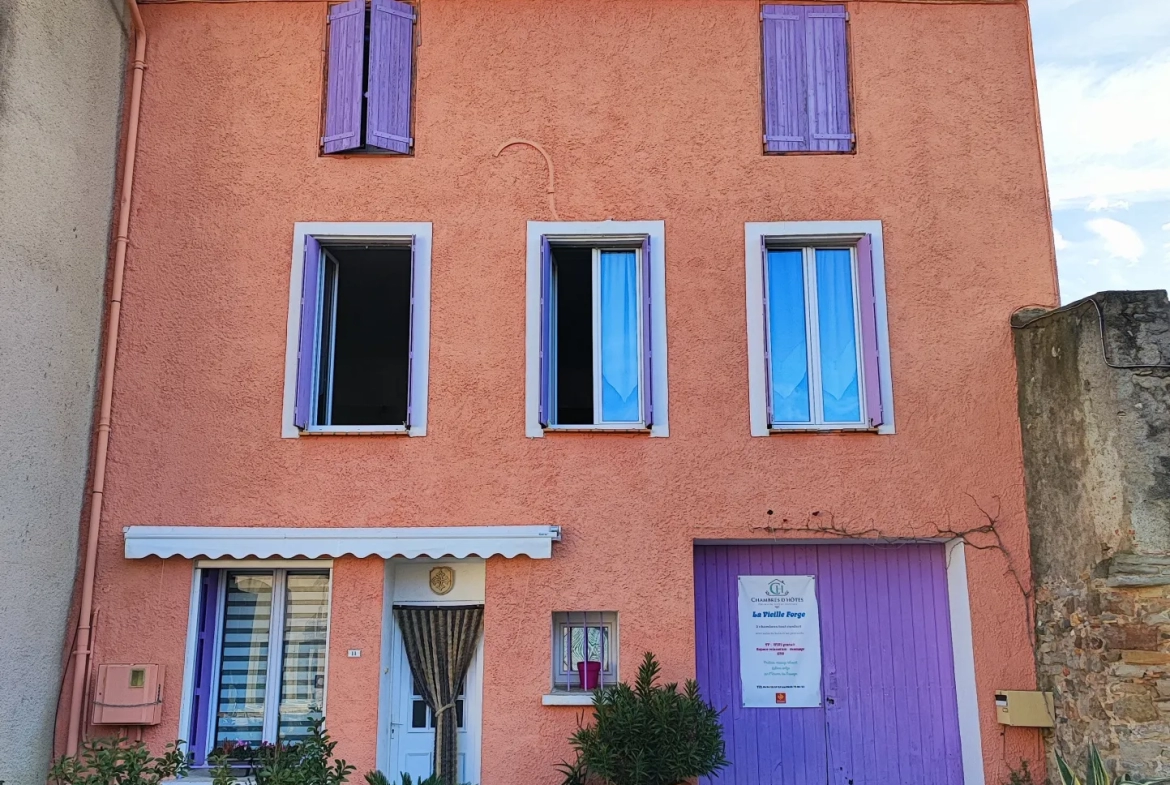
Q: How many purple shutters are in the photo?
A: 11